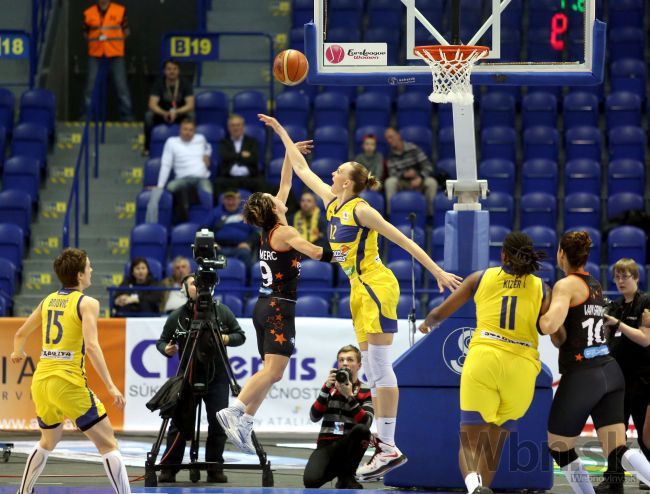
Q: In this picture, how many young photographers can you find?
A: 1